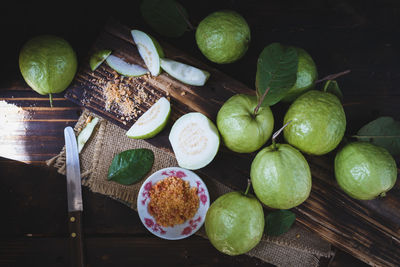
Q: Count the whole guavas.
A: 8